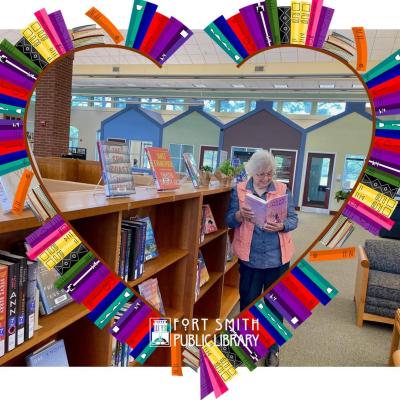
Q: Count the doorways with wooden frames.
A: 3